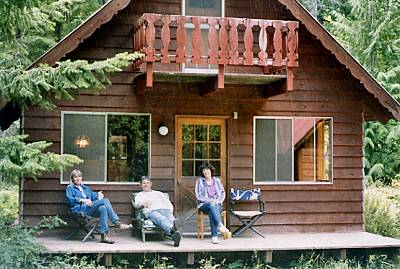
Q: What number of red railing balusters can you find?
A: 11